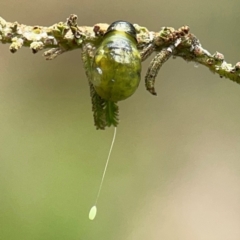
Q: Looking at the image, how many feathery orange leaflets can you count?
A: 0